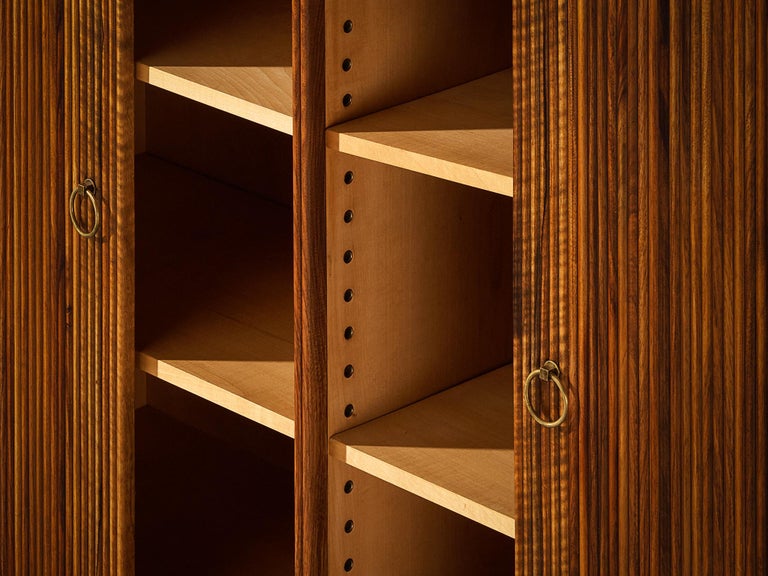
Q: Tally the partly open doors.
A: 2